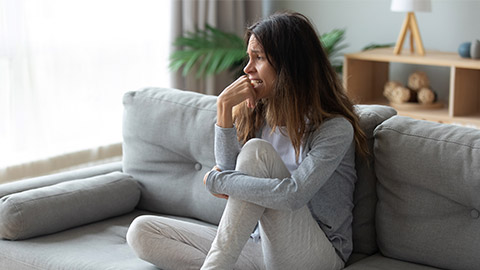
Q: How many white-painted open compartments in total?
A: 0